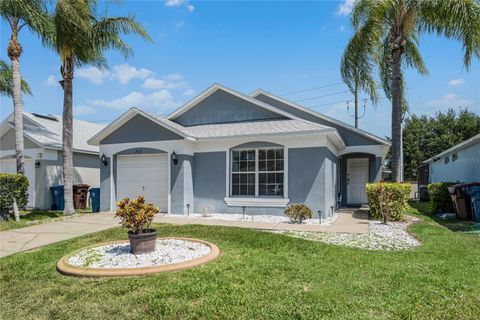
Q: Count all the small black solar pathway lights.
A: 4